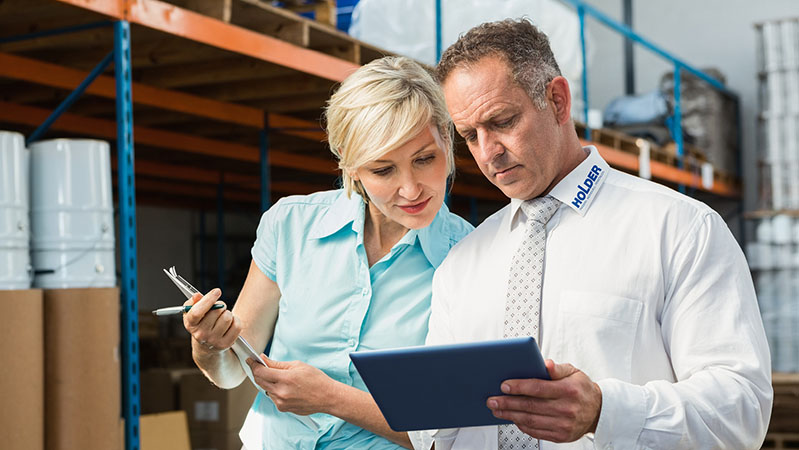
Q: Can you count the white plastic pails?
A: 2